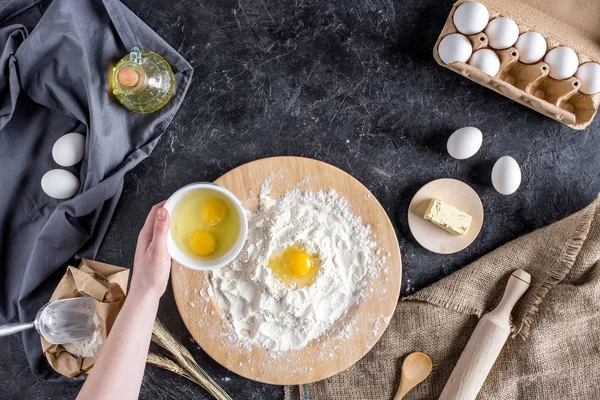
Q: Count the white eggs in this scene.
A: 11